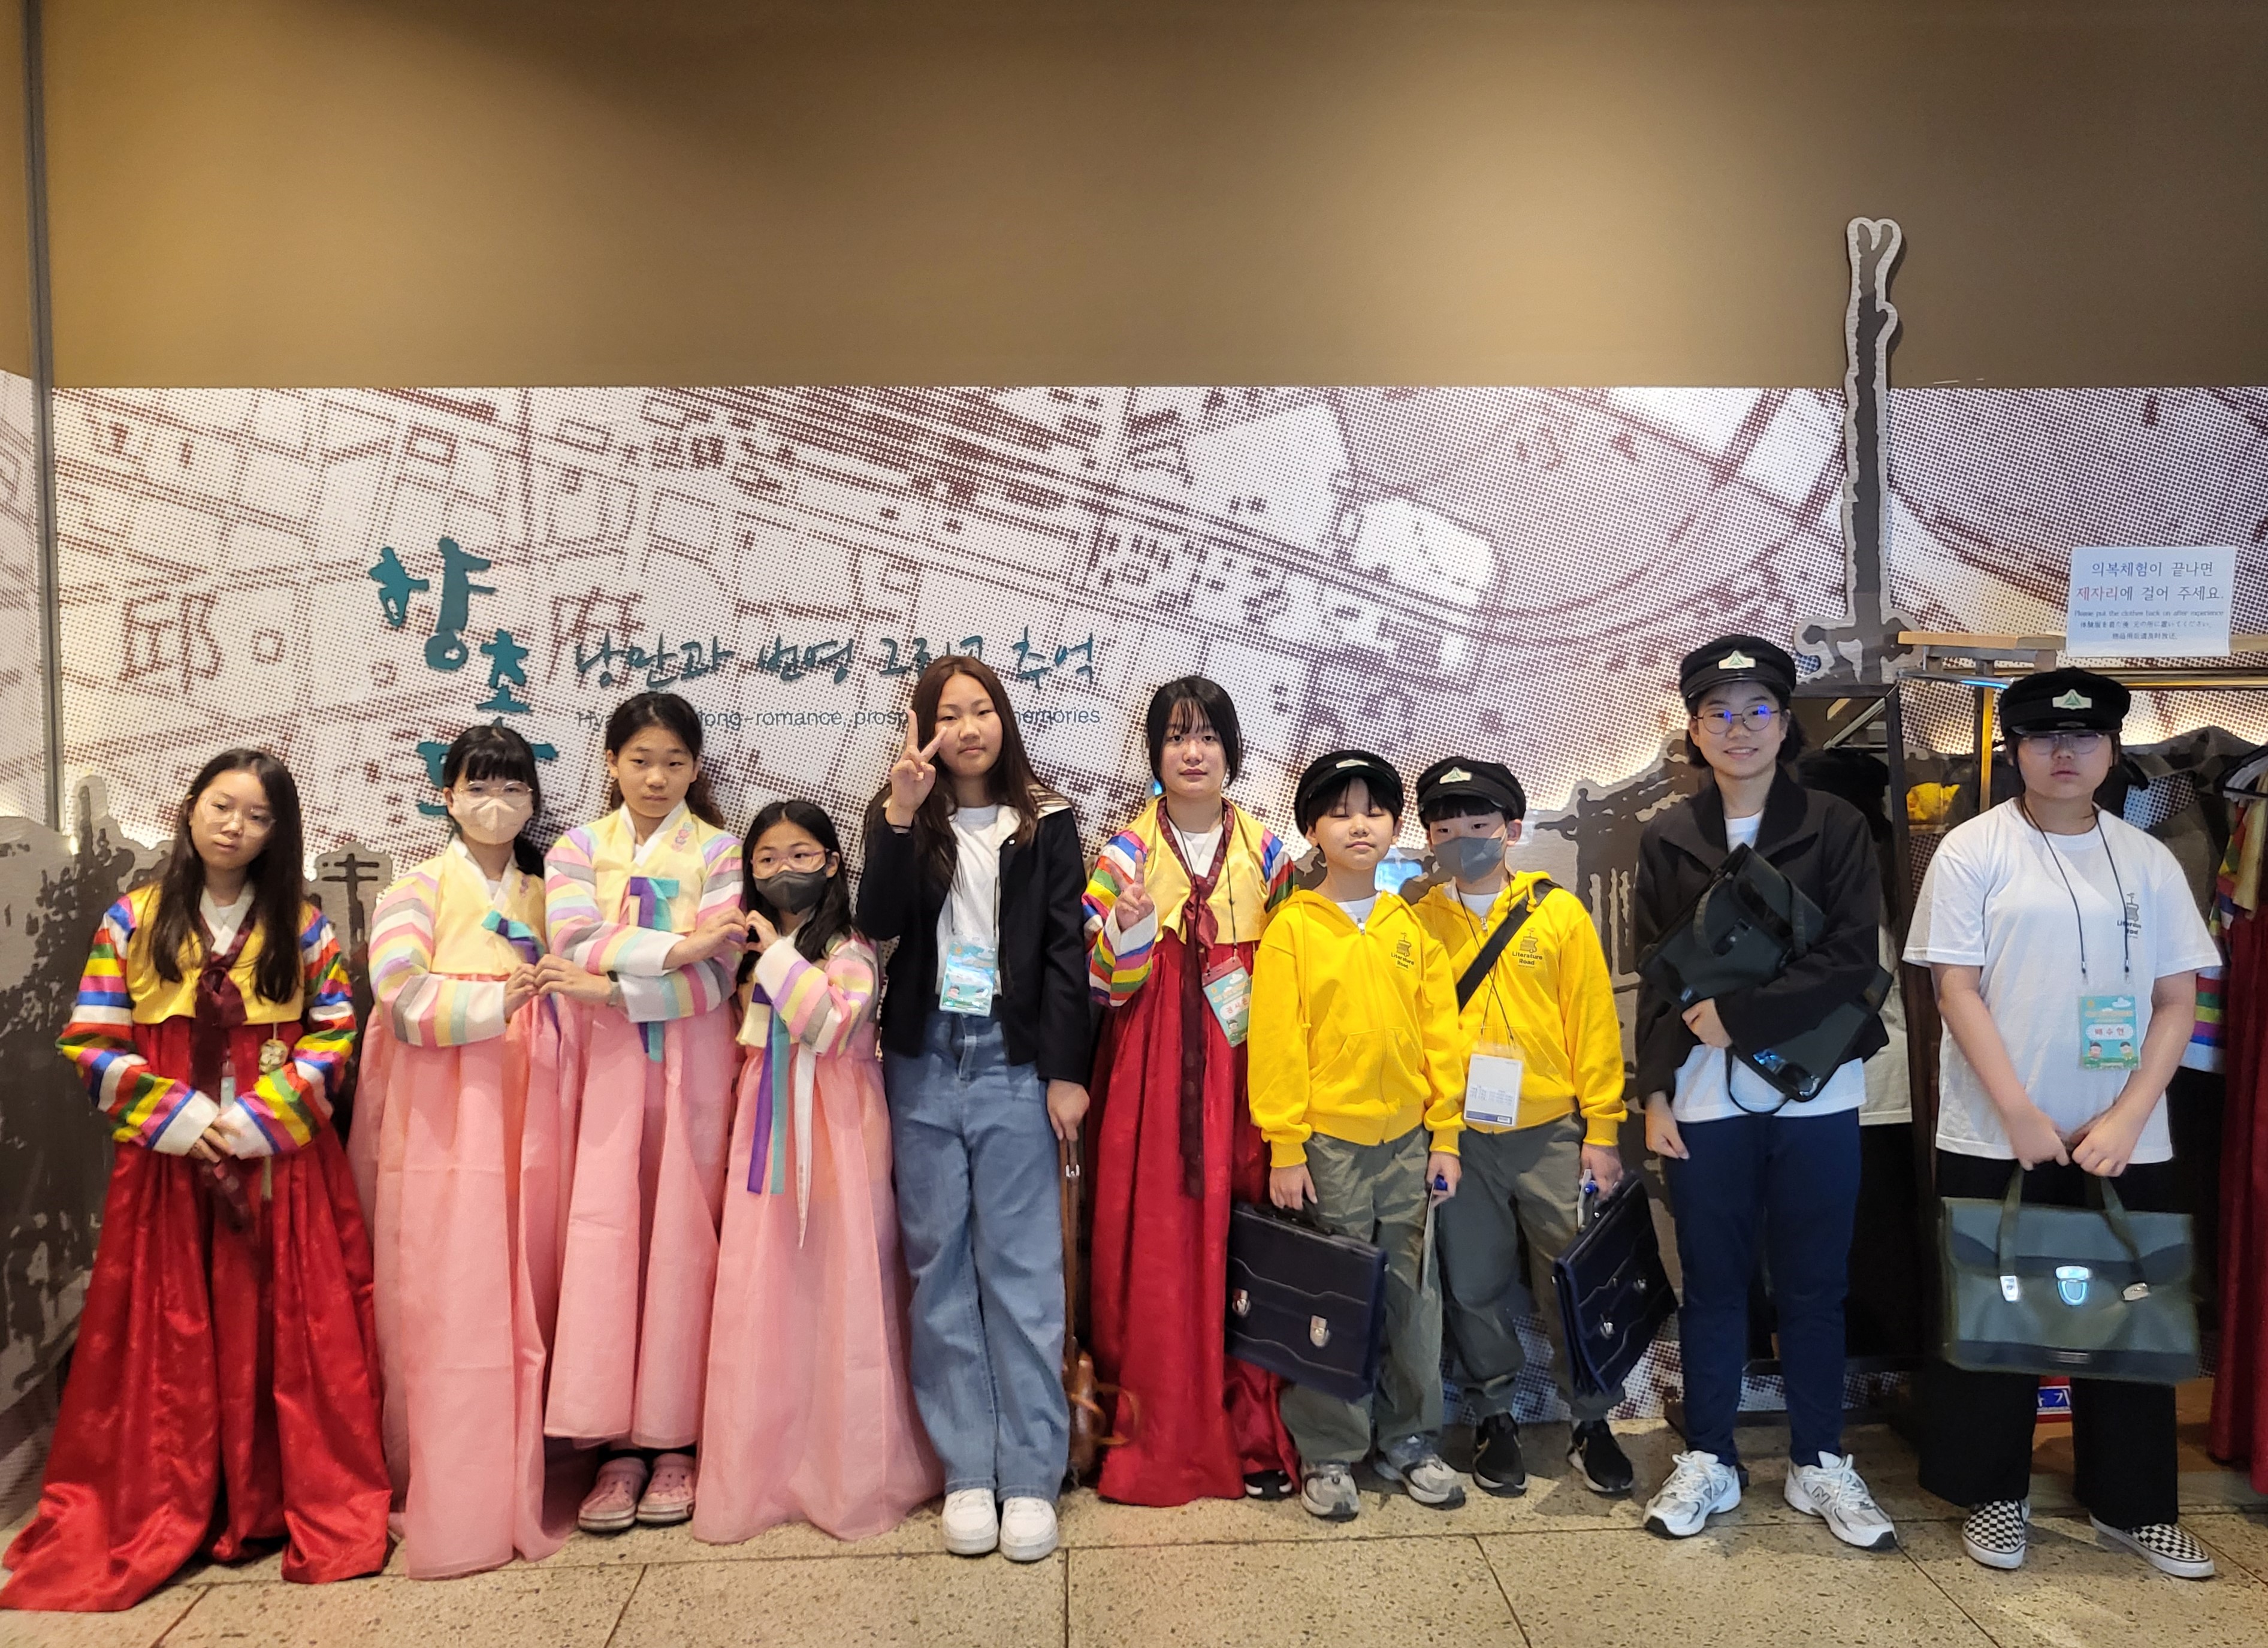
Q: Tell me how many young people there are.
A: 10